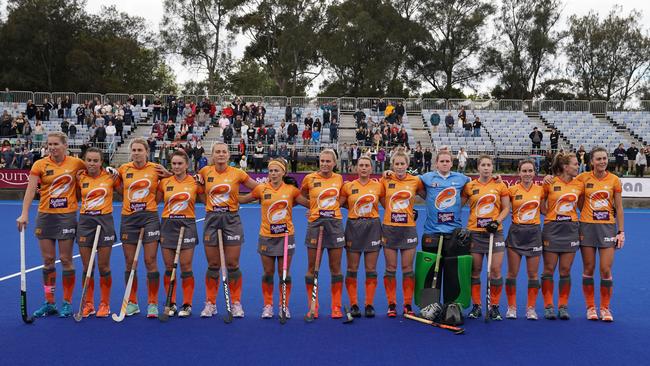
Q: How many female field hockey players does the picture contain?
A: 14